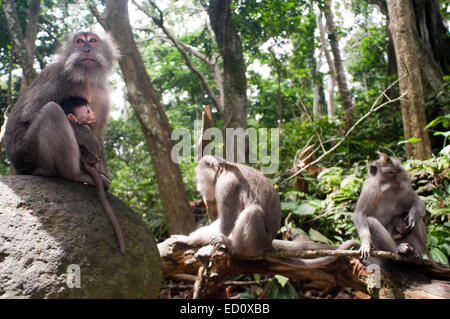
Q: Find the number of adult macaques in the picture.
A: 3